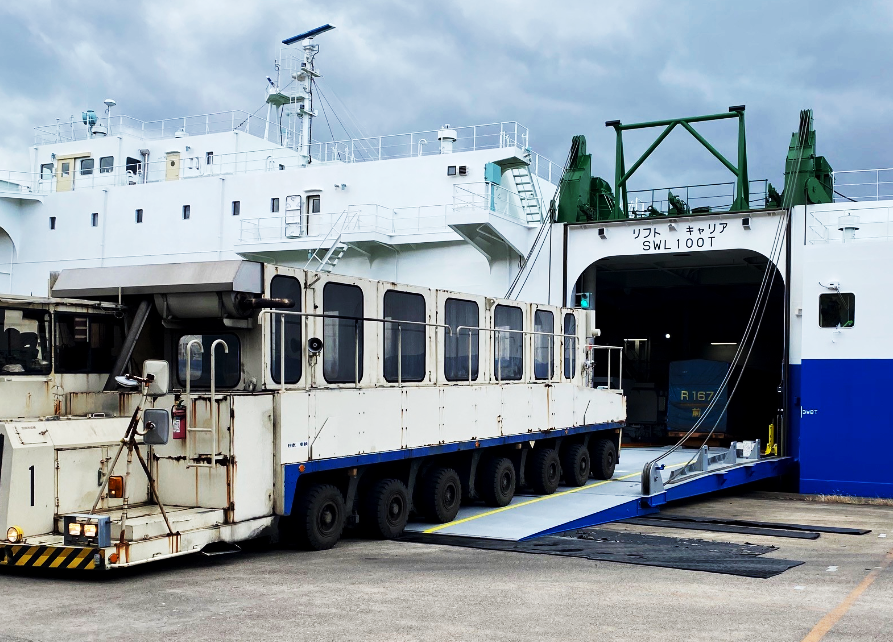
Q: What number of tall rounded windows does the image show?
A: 7